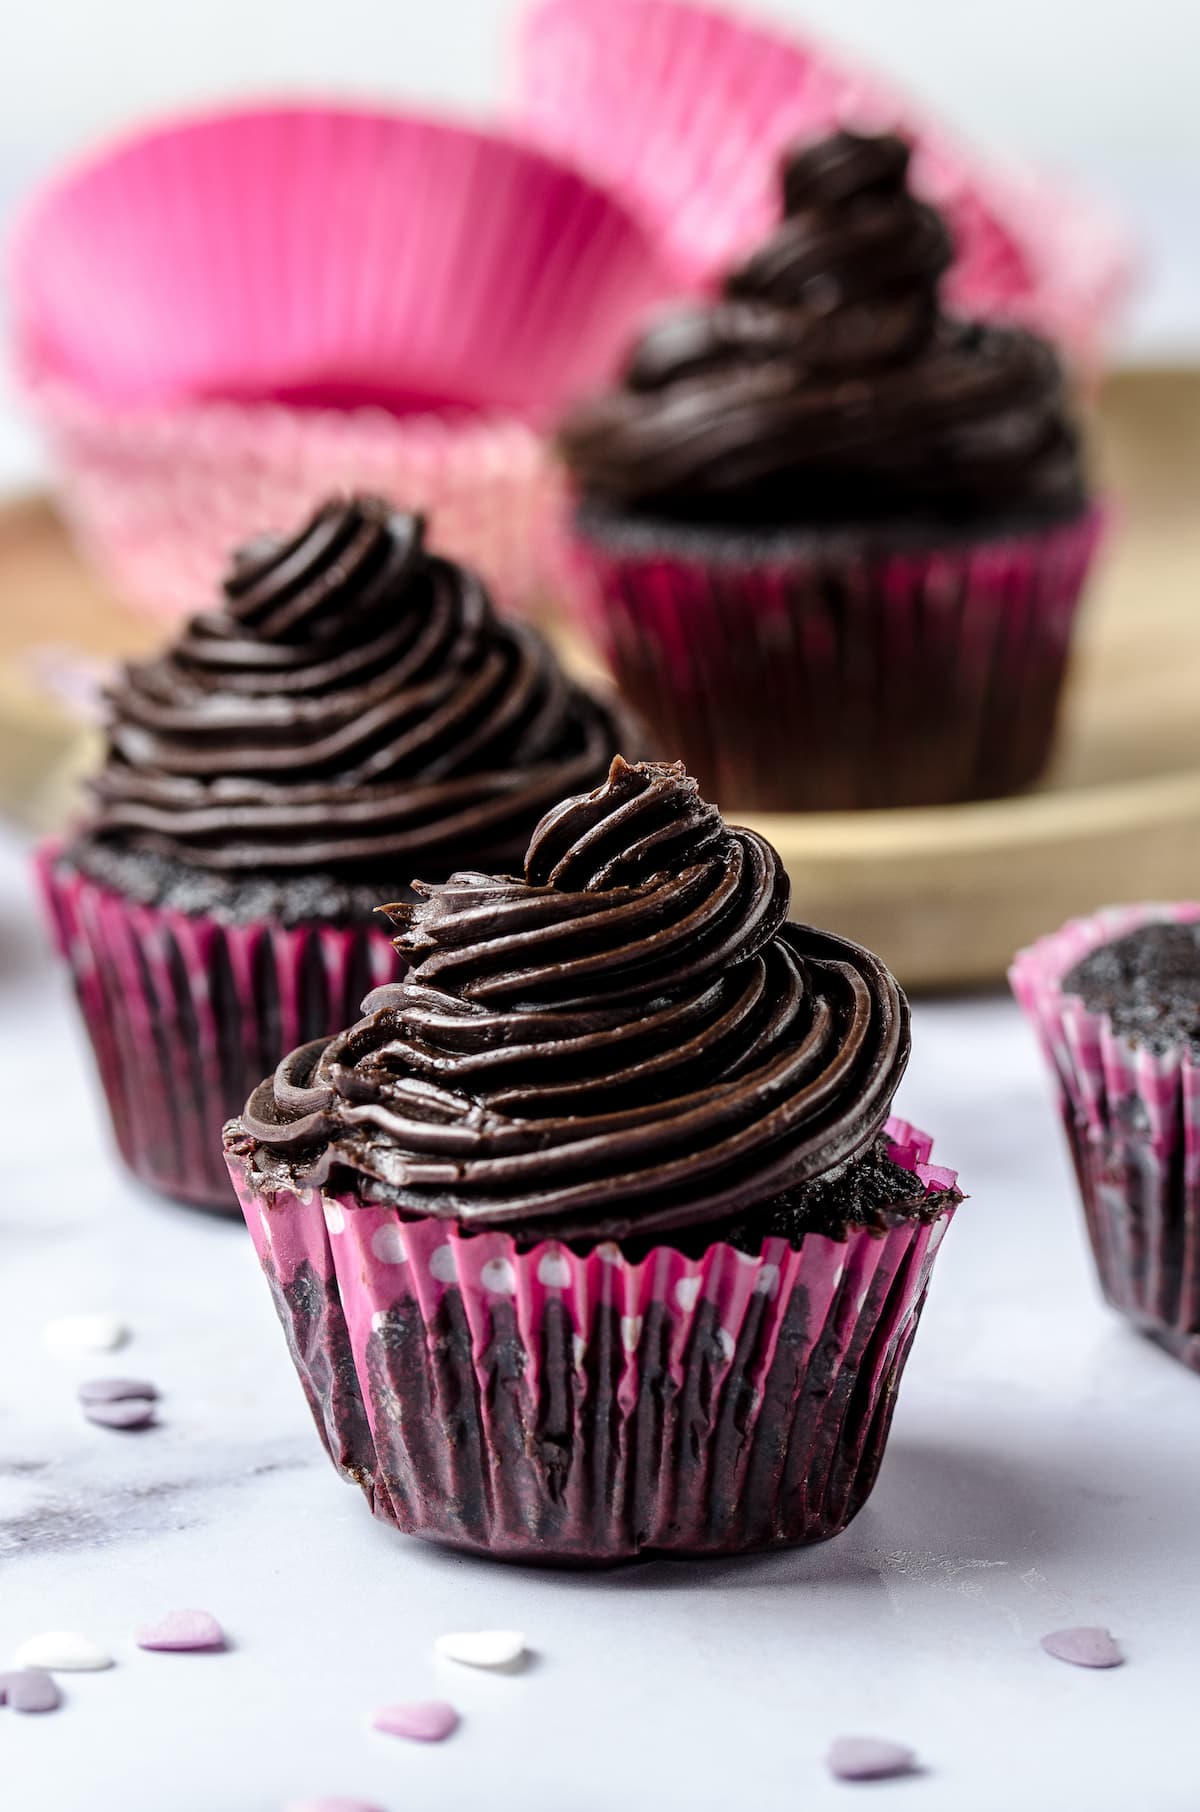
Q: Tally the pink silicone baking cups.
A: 2